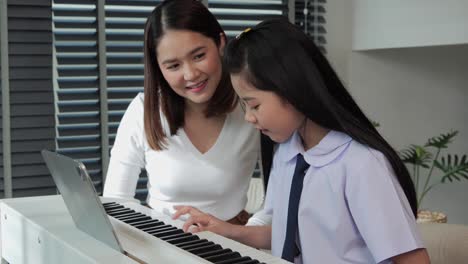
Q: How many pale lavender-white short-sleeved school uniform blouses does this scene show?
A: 1